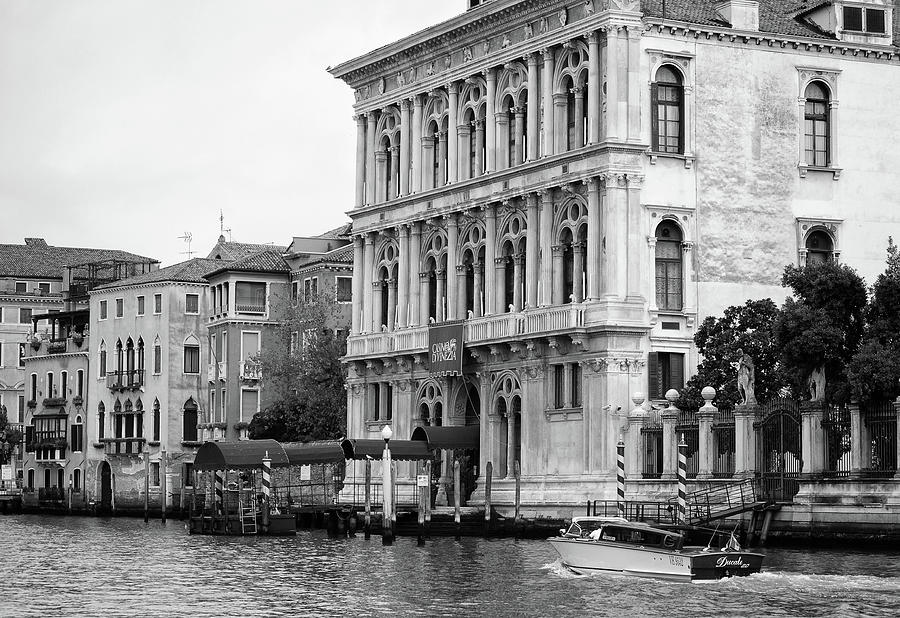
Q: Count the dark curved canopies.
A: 4